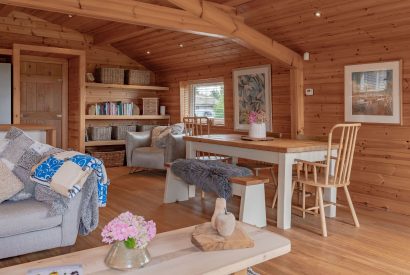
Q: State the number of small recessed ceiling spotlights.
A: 4